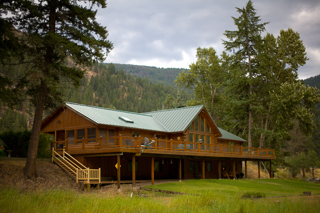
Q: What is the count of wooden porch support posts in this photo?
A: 10